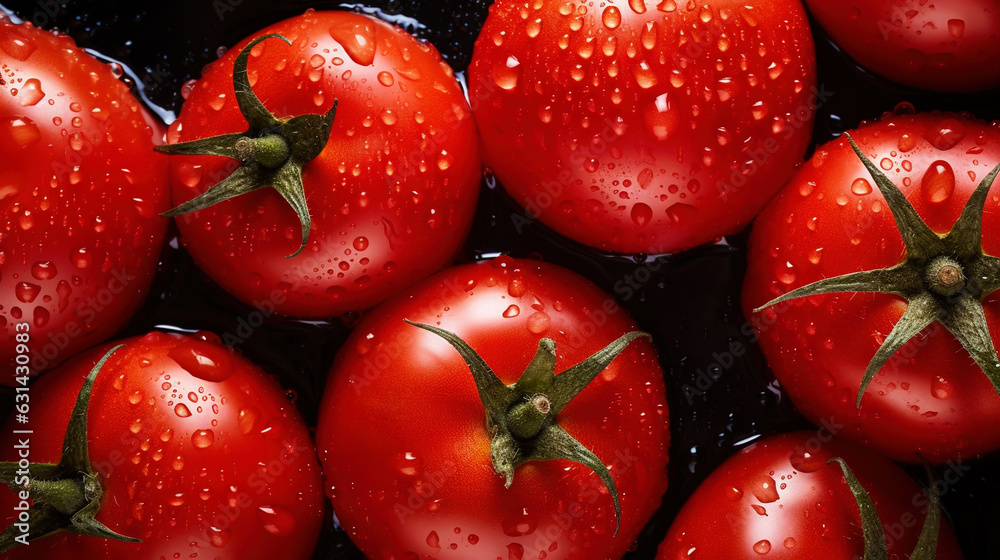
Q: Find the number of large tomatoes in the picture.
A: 8